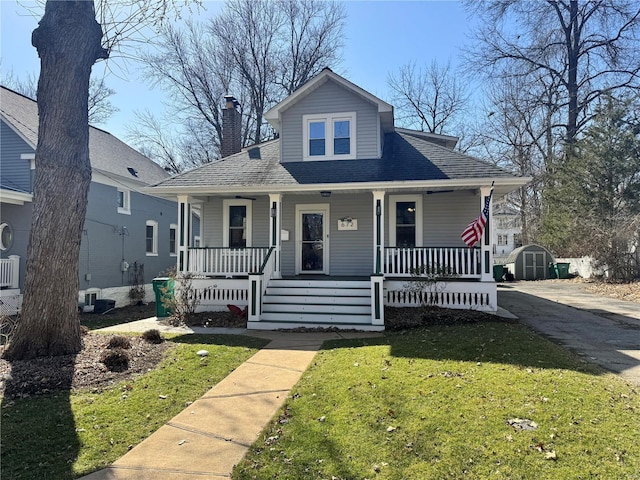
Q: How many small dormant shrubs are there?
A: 3